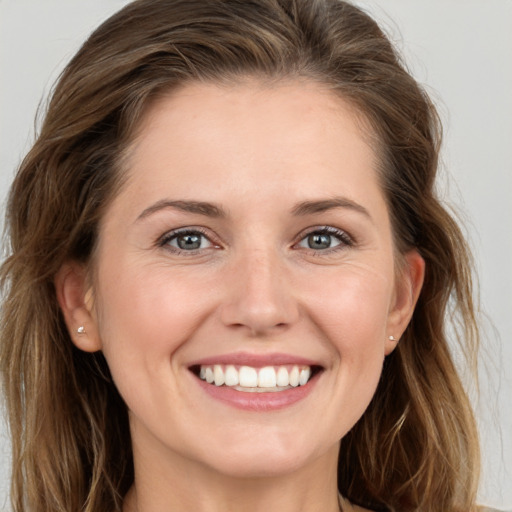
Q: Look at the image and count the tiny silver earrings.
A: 2